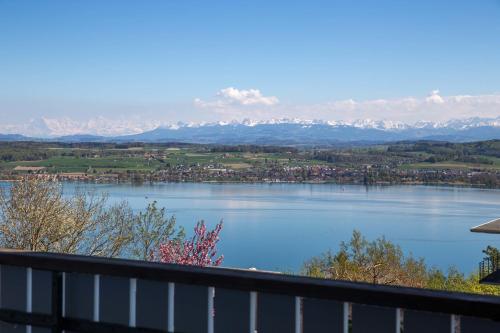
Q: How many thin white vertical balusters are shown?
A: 11